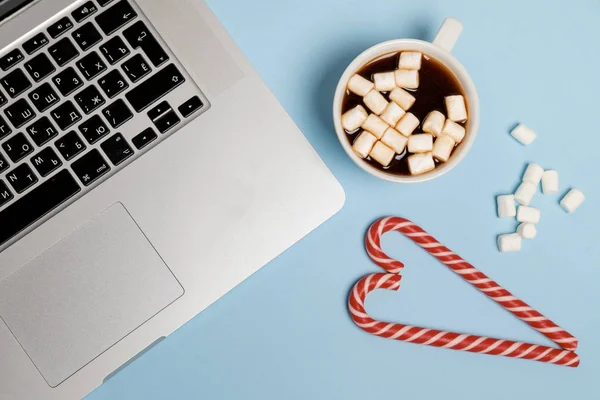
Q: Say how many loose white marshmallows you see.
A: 9